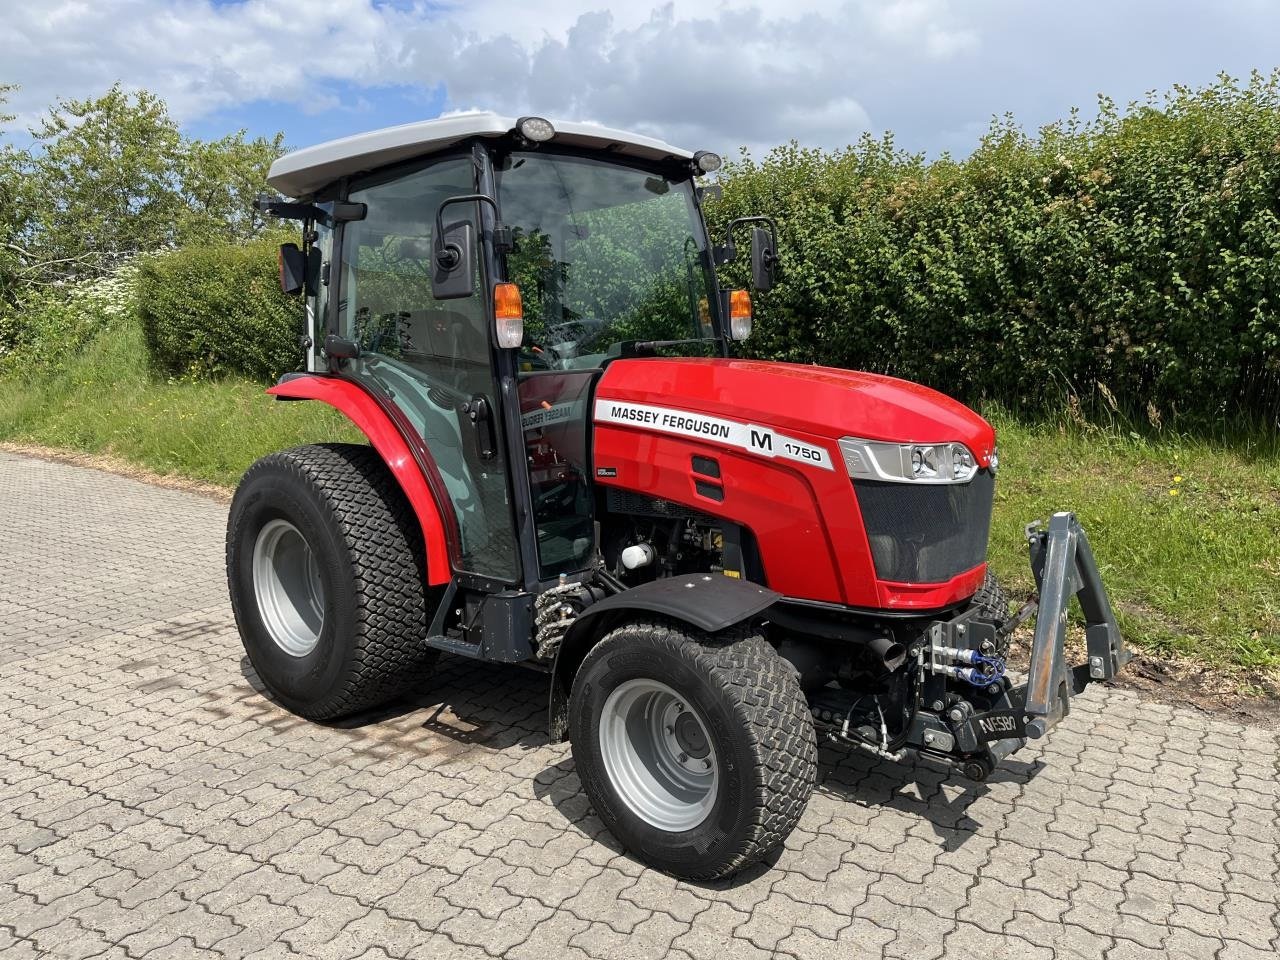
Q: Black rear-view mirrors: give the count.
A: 2